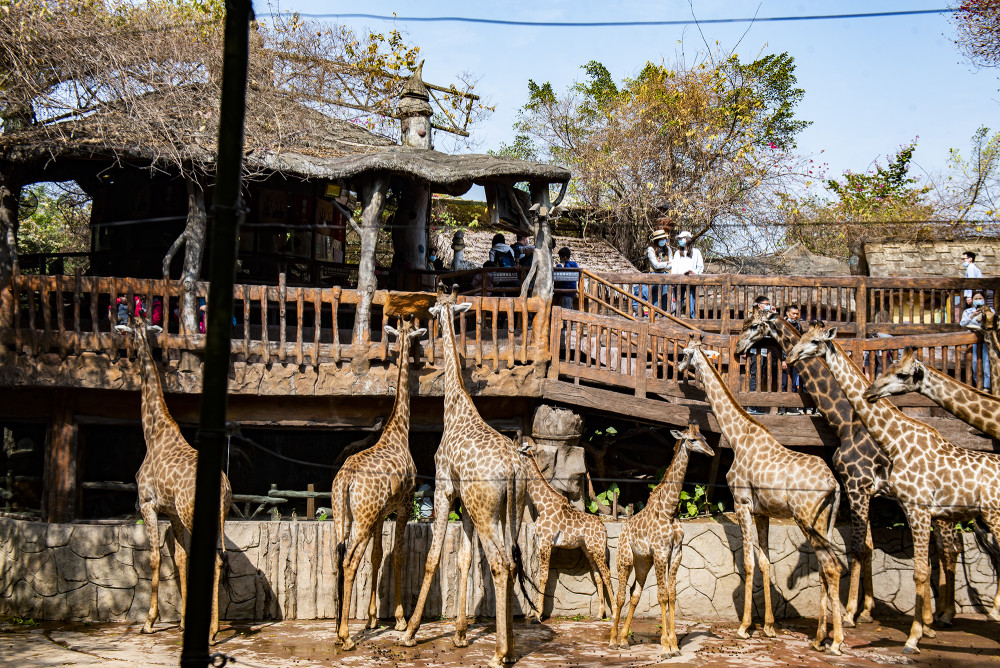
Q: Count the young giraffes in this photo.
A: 2